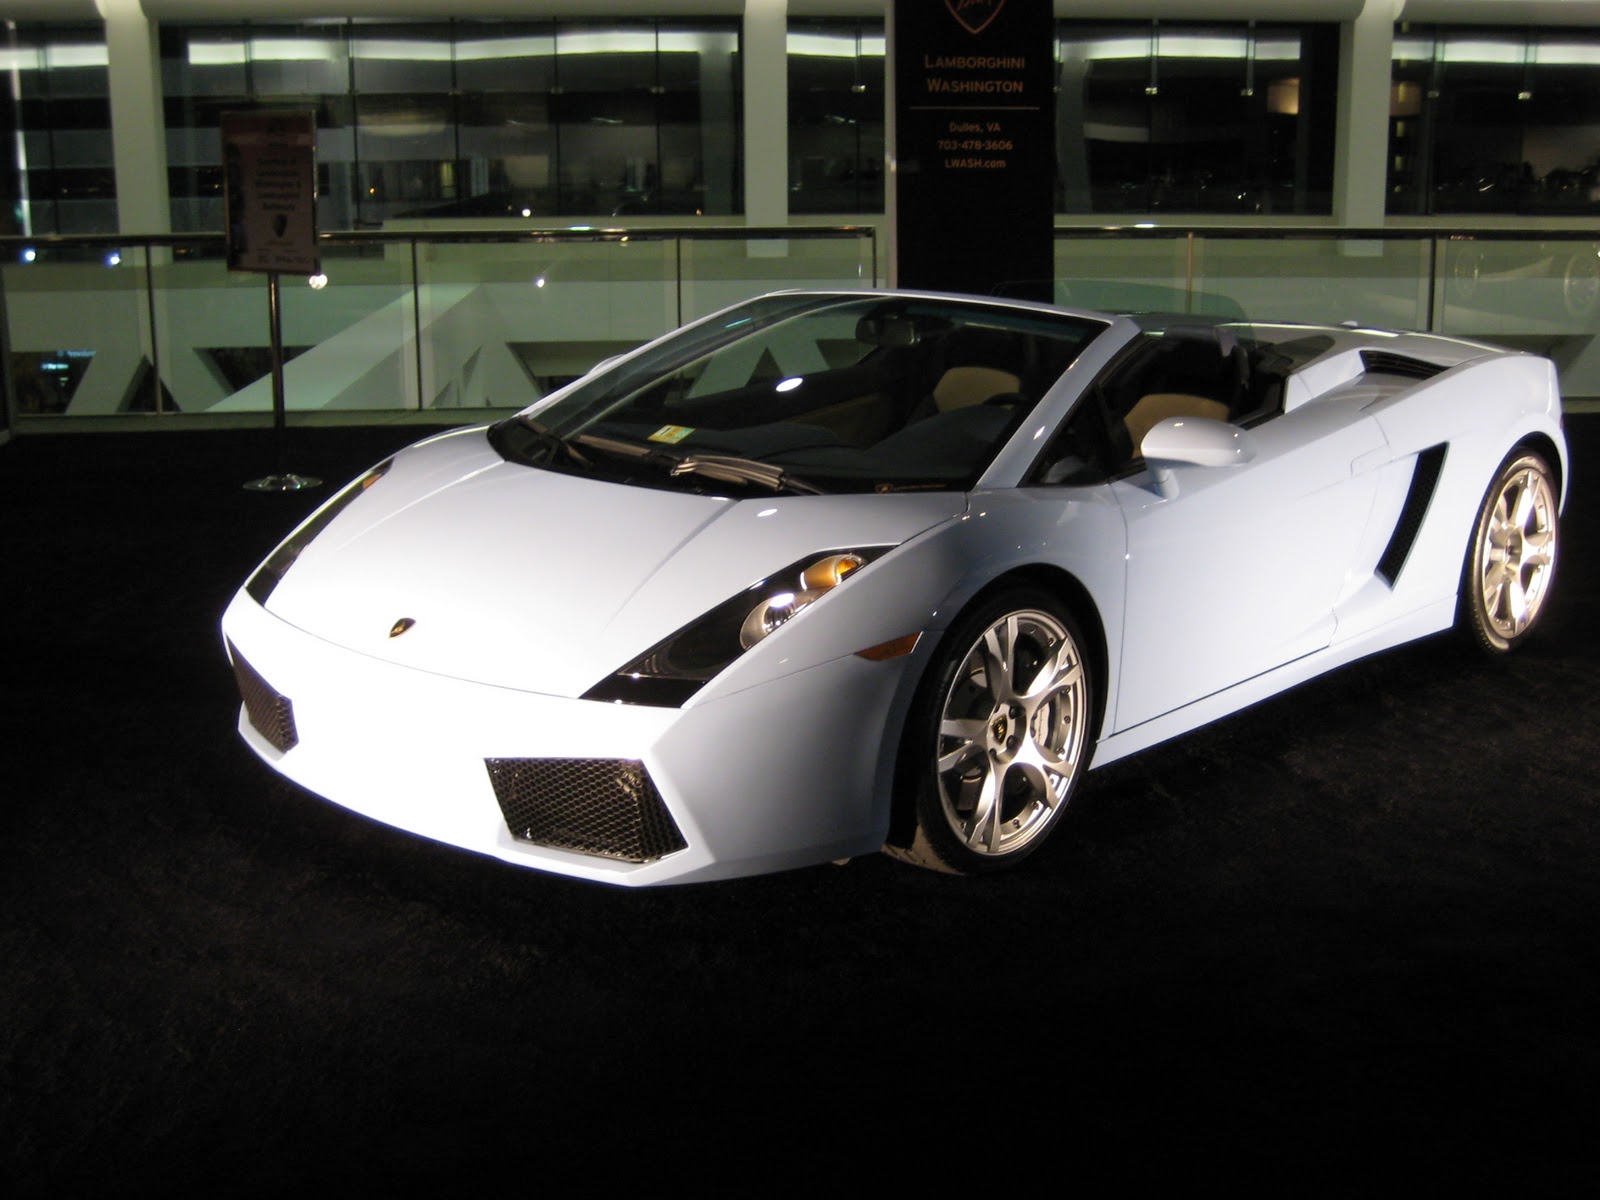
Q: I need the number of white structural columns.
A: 3